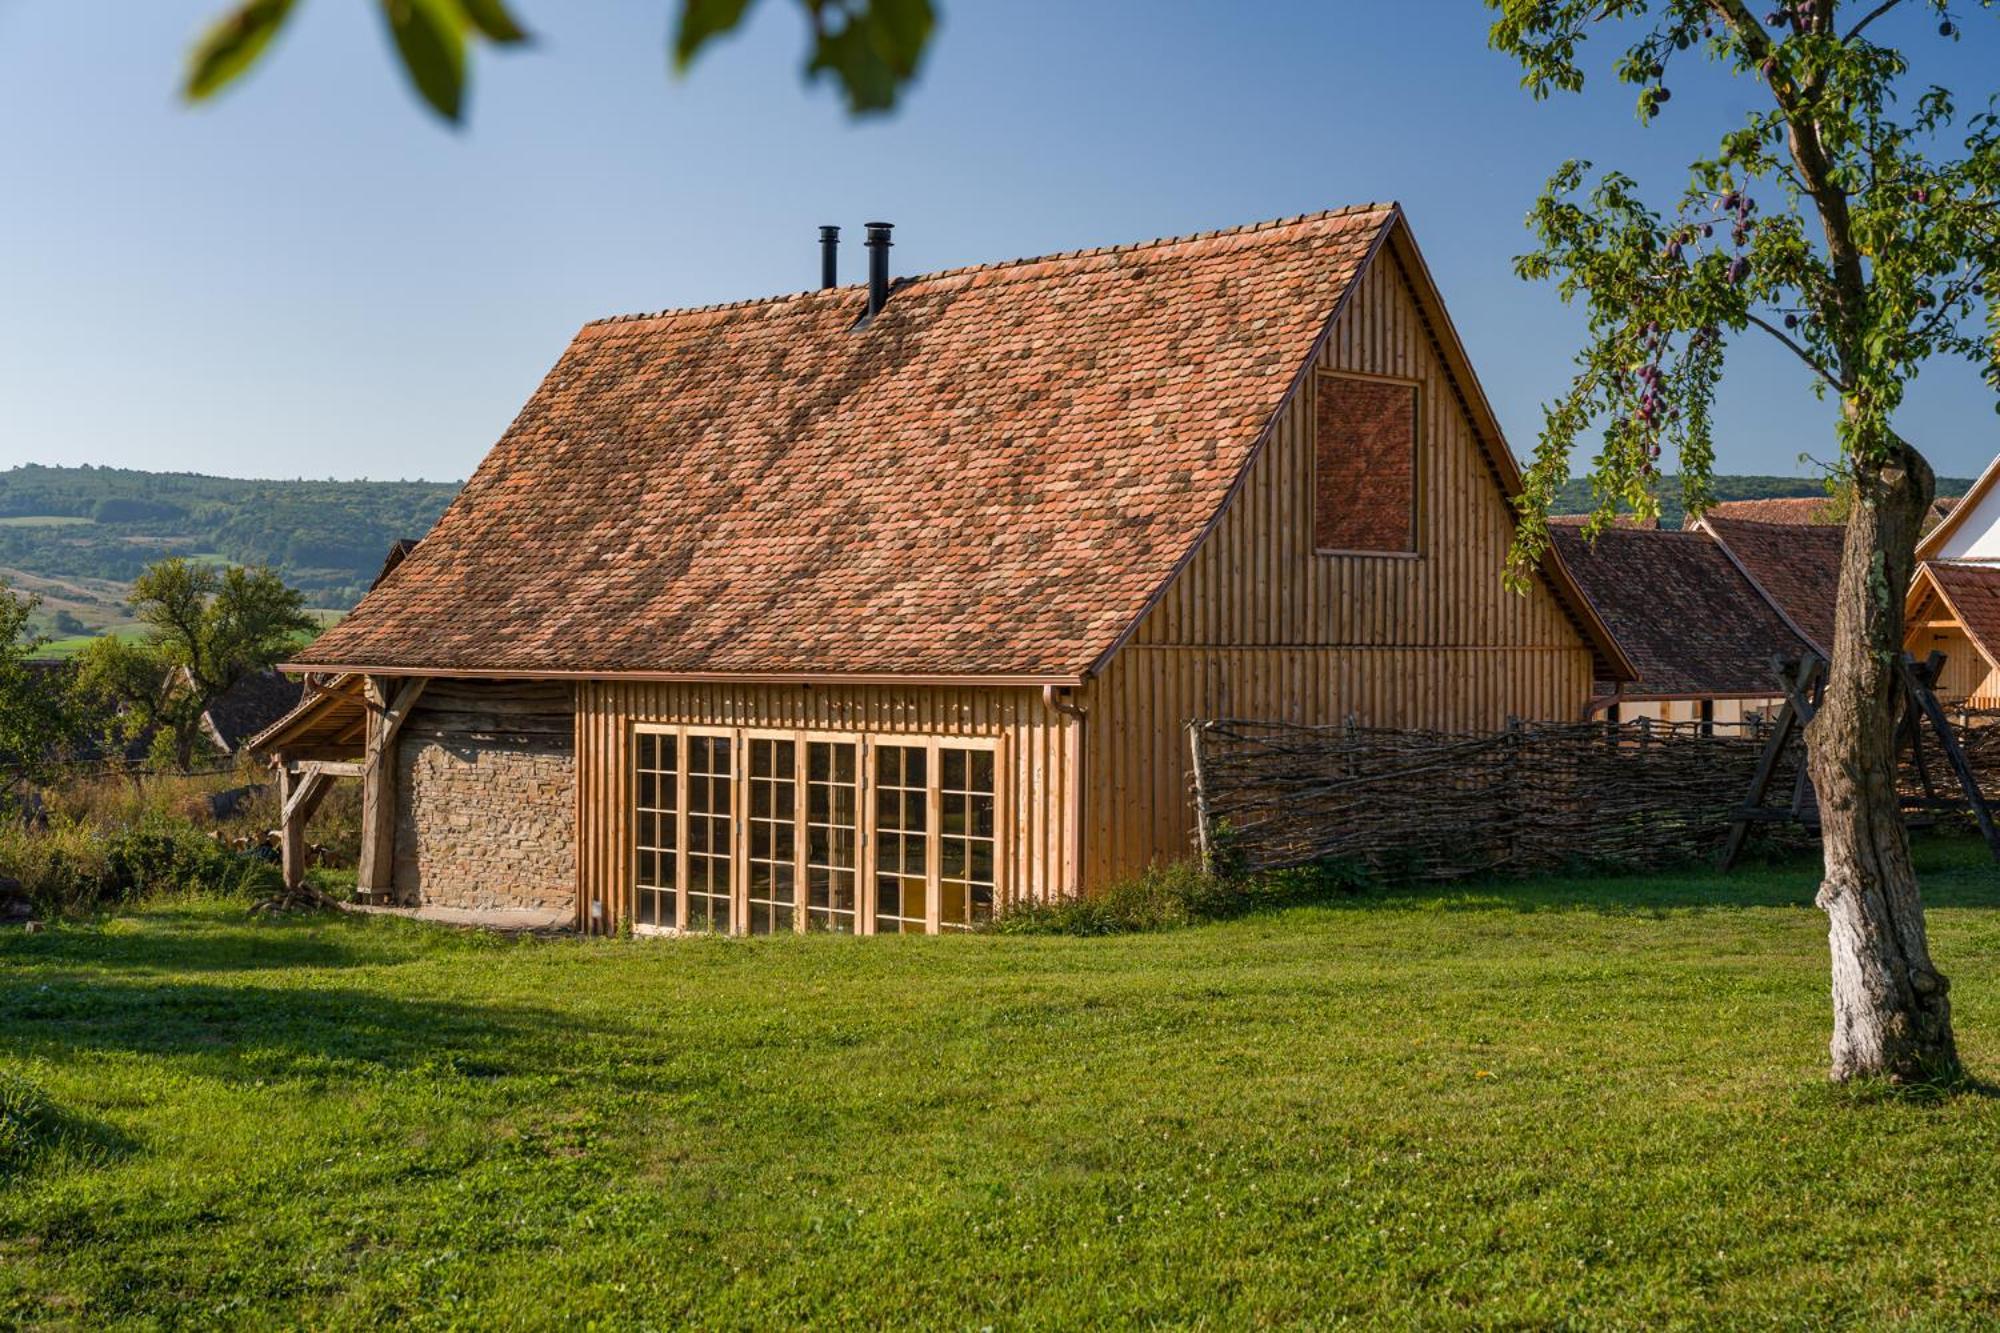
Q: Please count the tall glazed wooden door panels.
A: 6